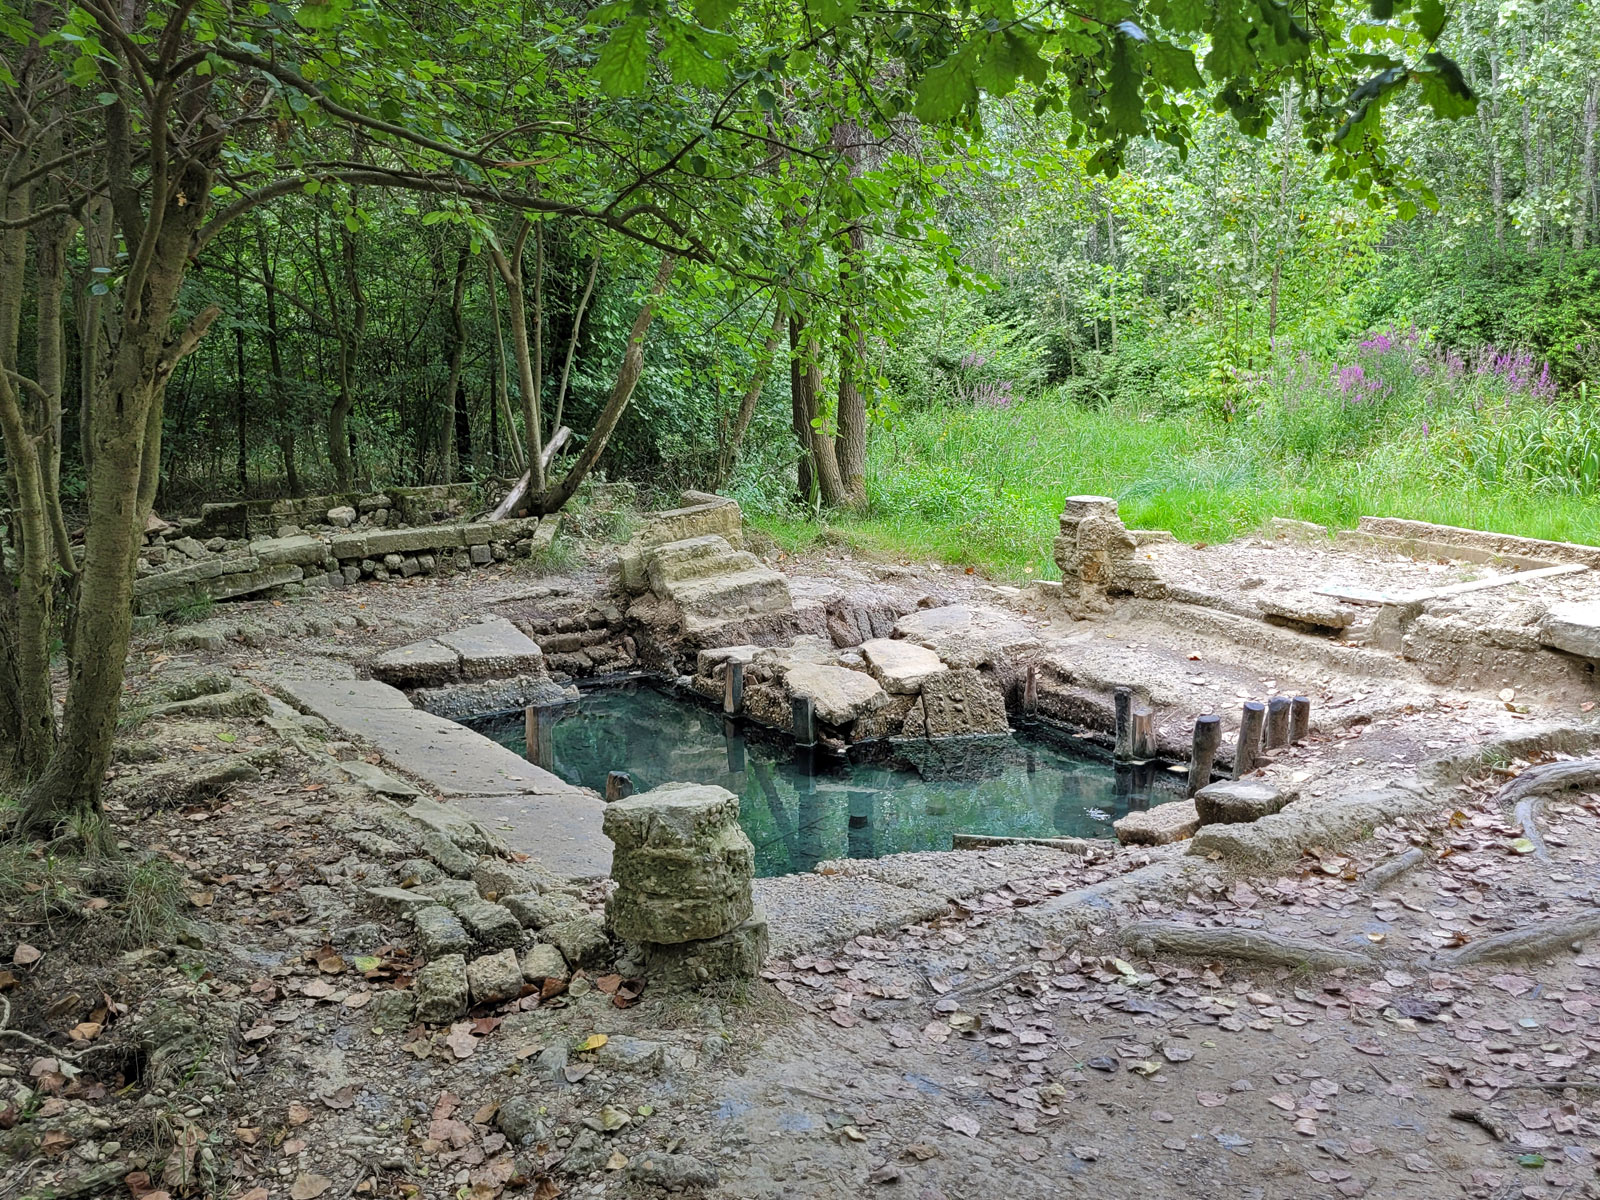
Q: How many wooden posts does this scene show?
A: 11